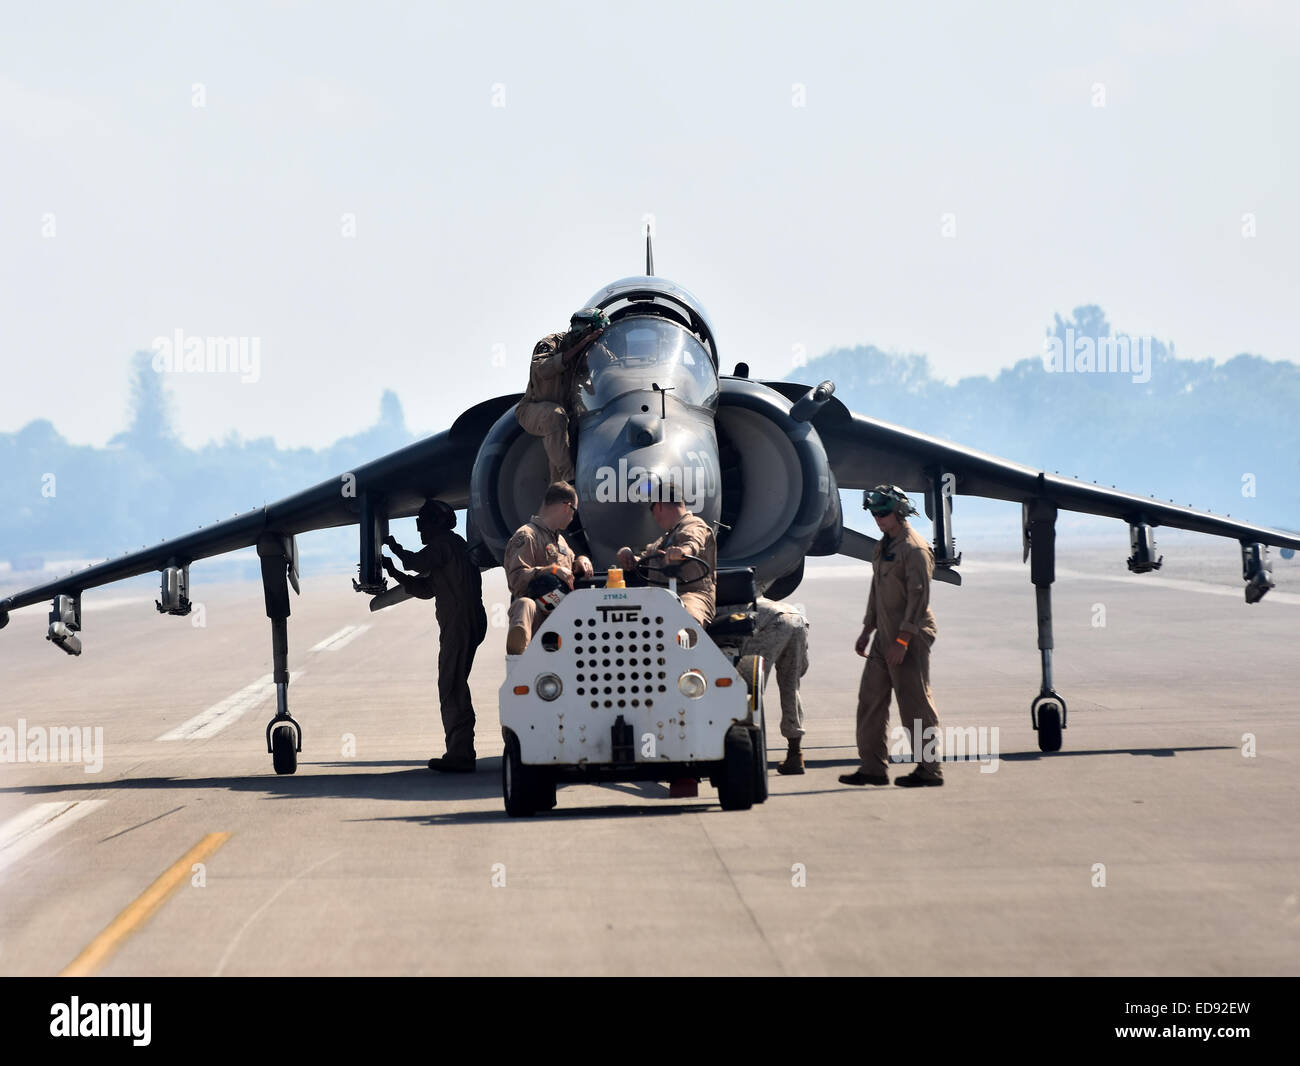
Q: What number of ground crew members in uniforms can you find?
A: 6